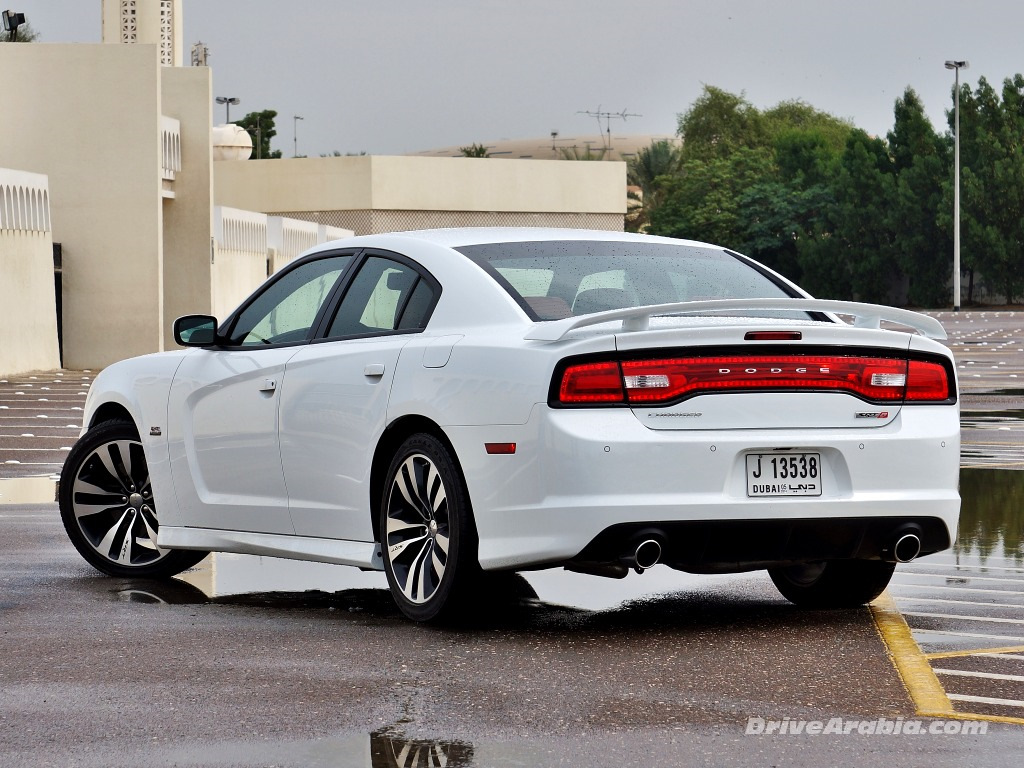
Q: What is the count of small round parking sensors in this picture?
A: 4